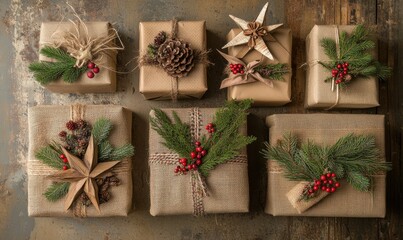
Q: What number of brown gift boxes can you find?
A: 7